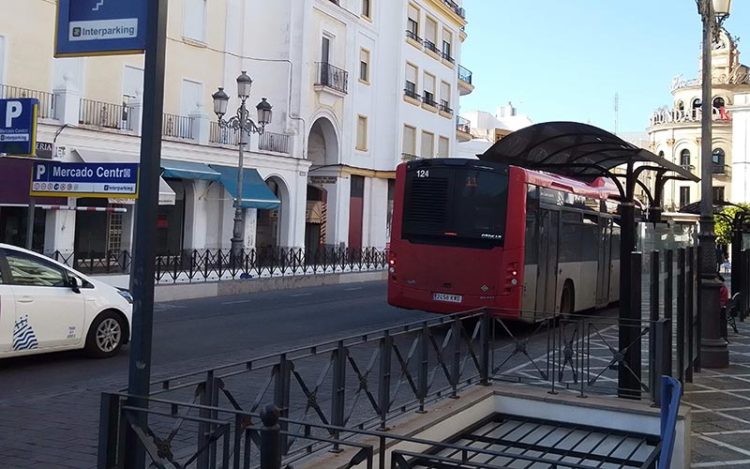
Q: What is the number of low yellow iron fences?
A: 0